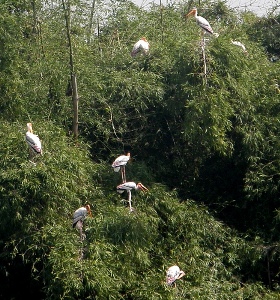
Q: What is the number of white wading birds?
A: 8